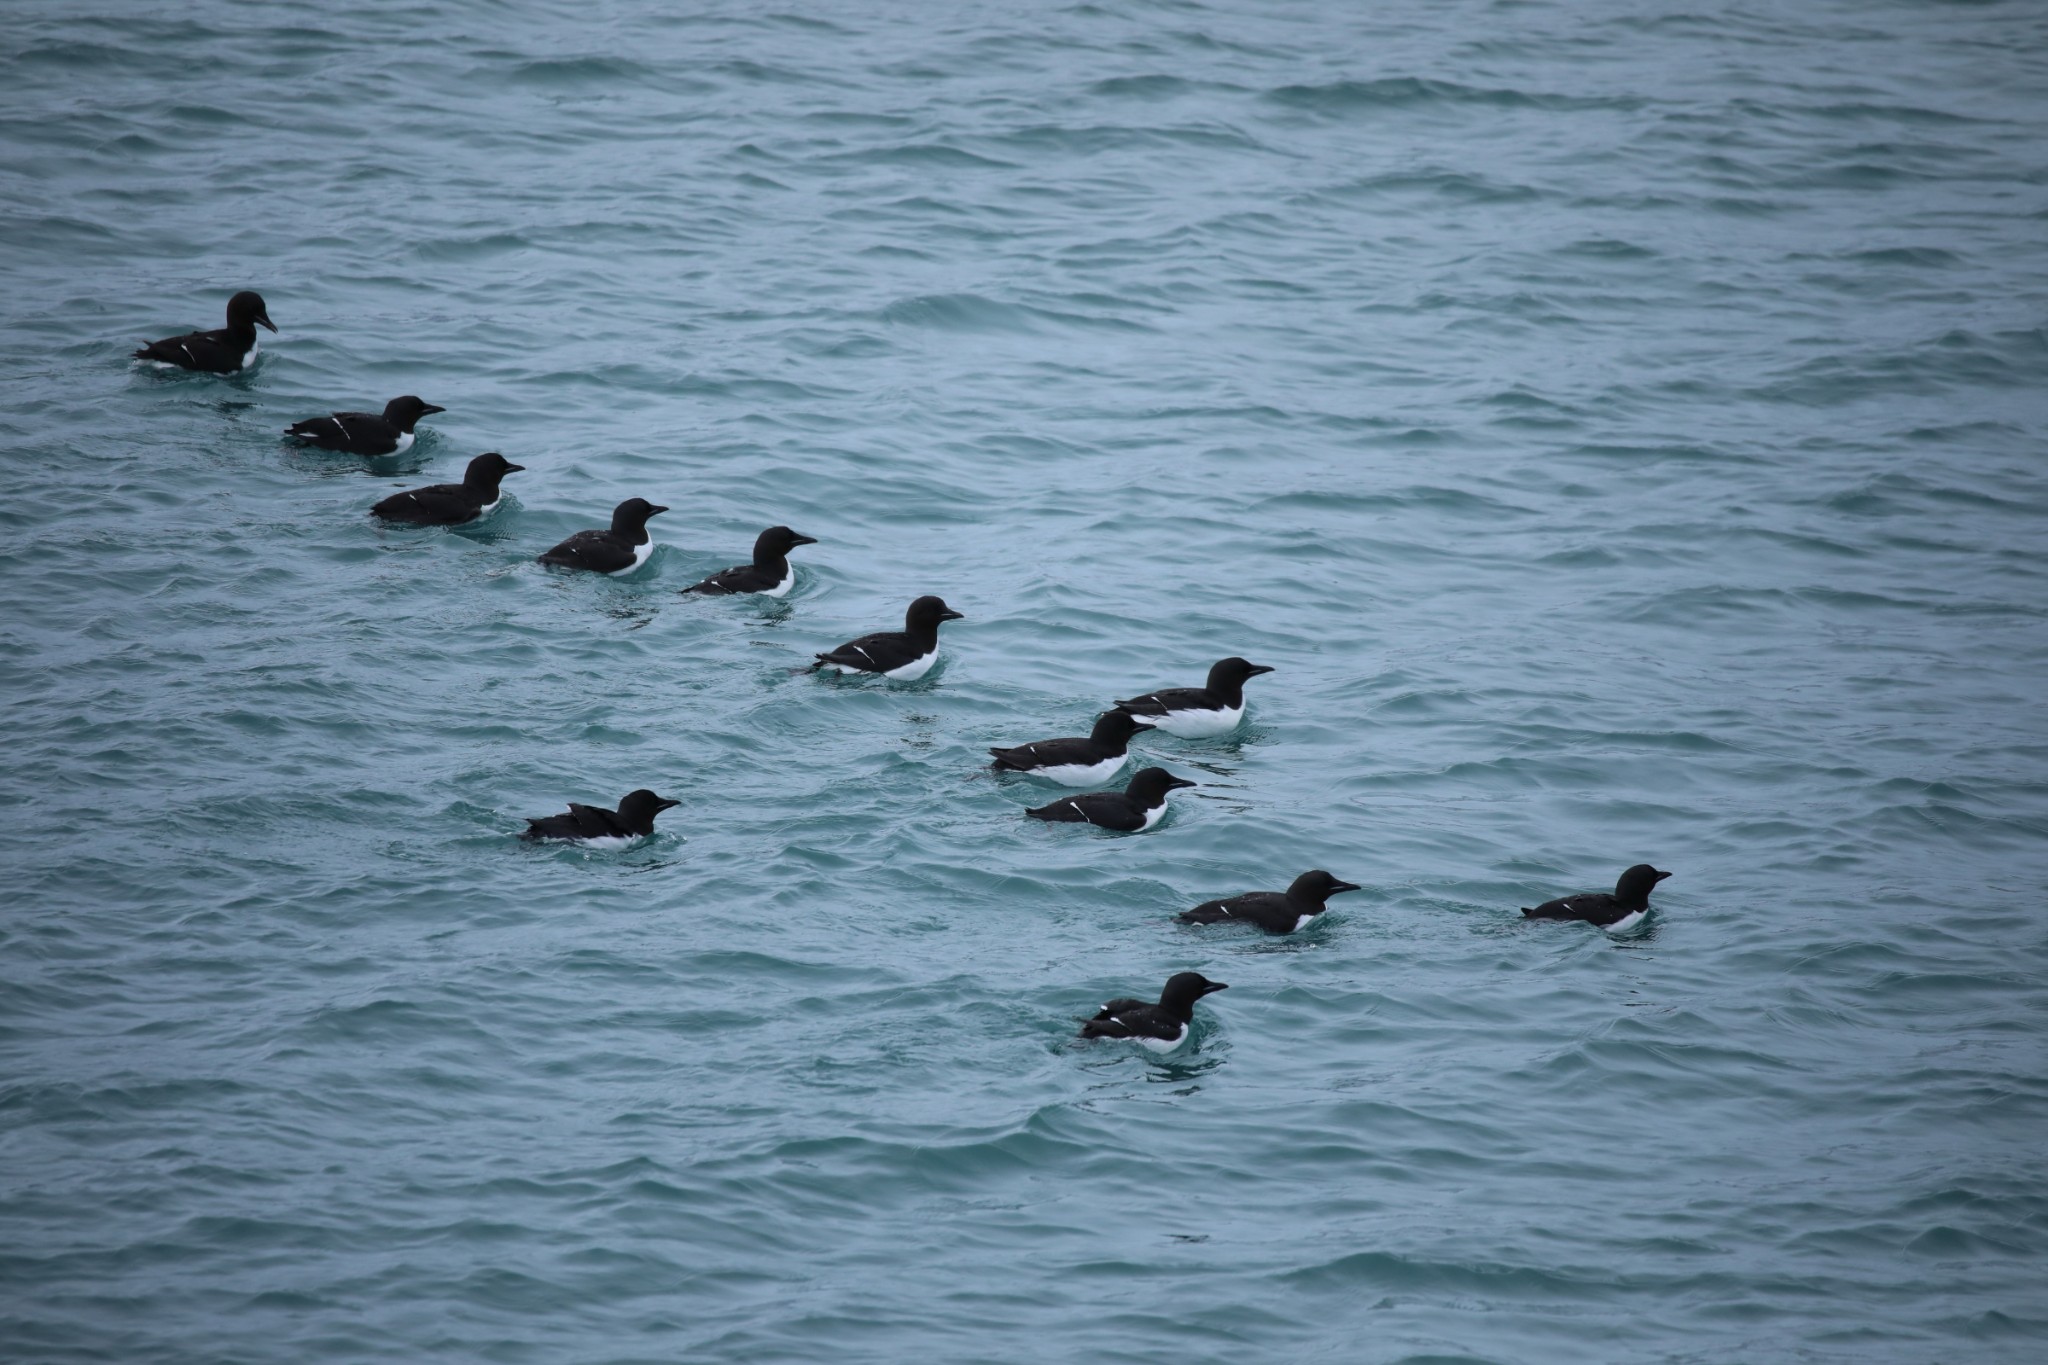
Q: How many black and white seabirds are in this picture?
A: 13